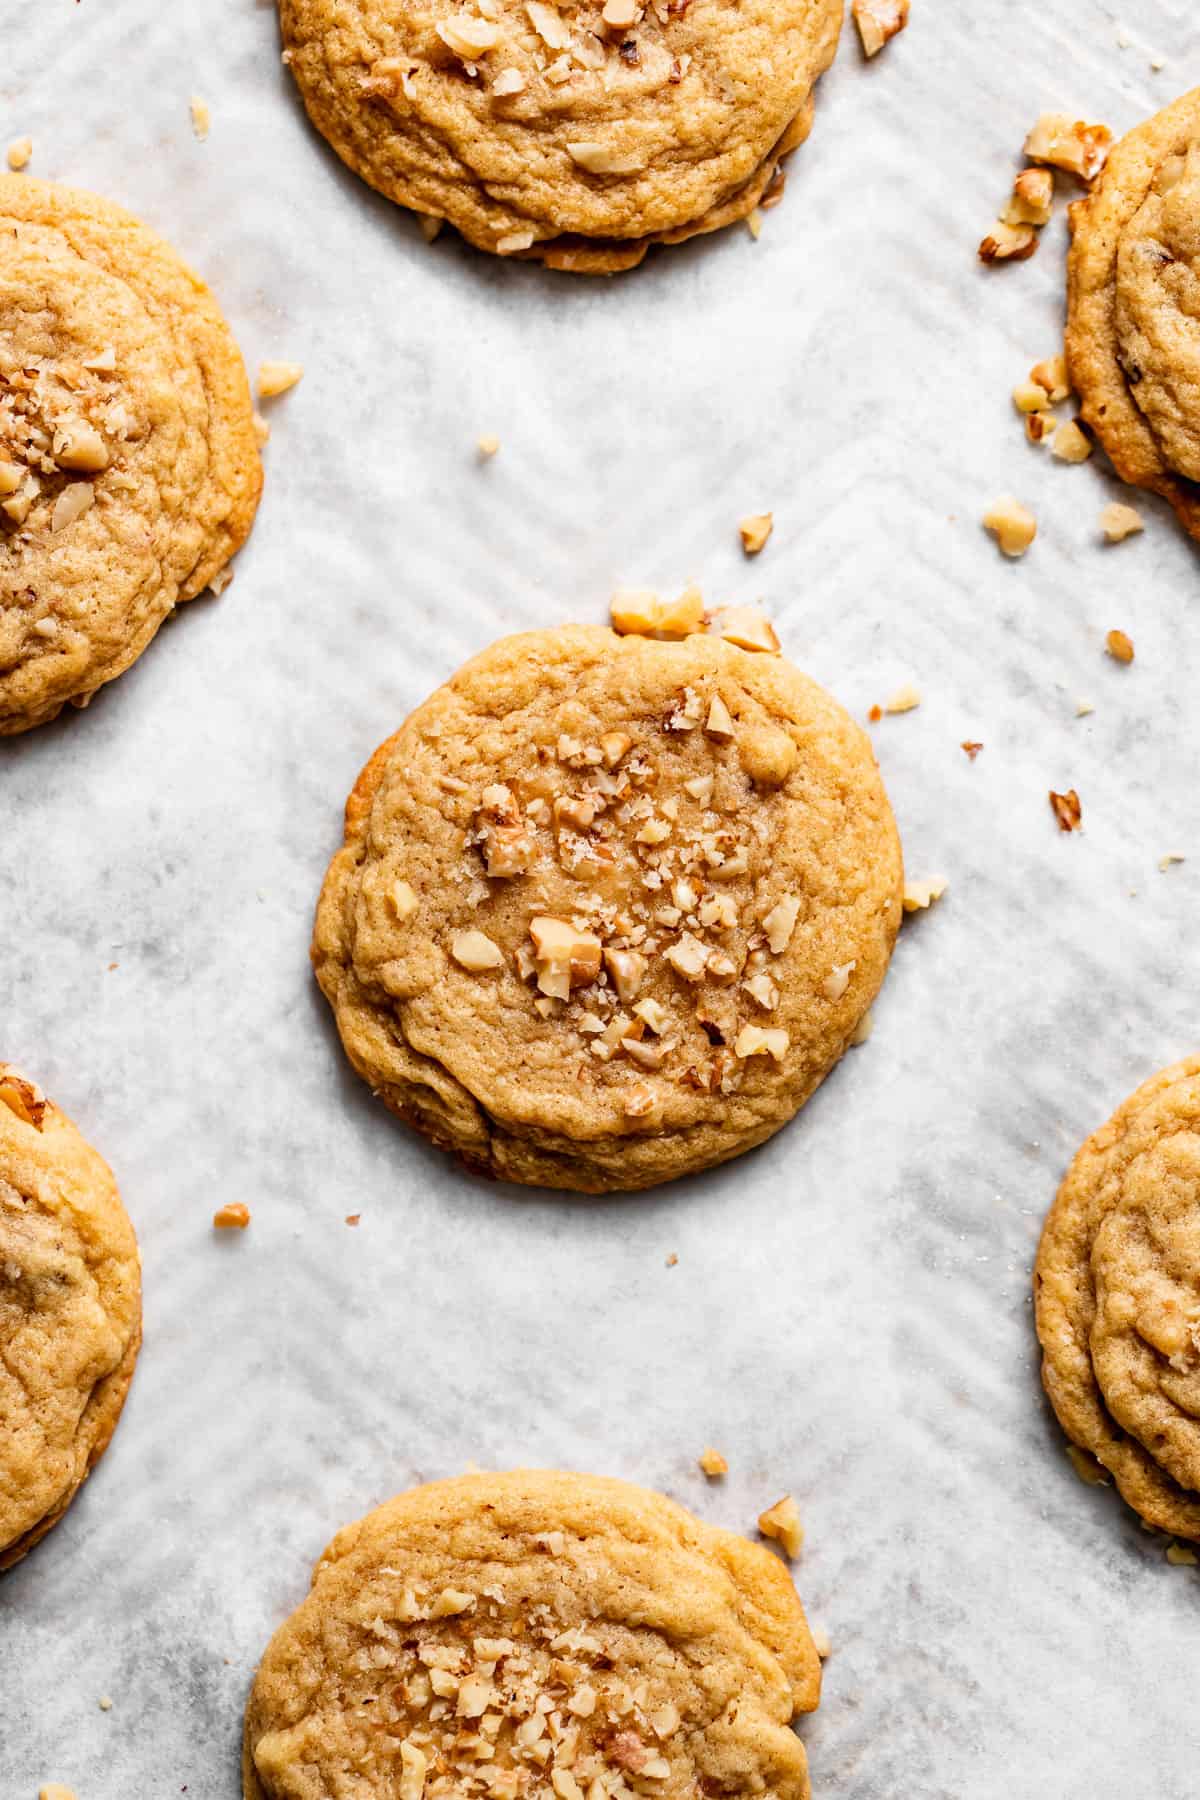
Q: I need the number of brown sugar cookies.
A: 7